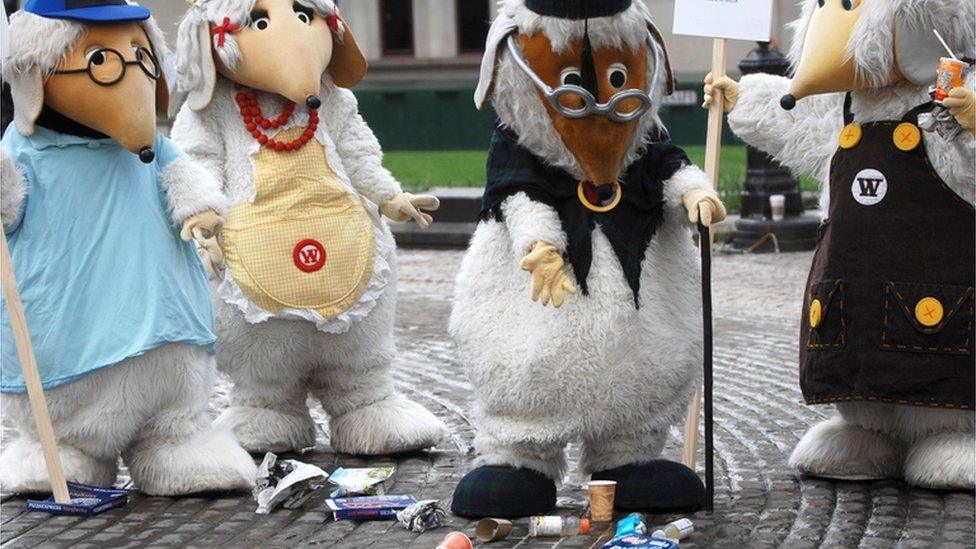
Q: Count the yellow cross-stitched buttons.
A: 4